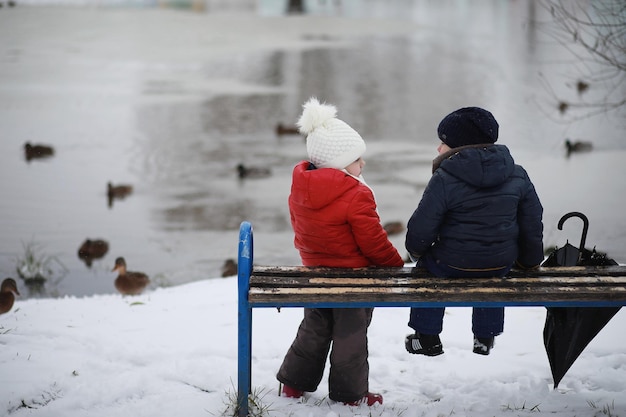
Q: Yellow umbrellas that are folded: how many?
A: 0